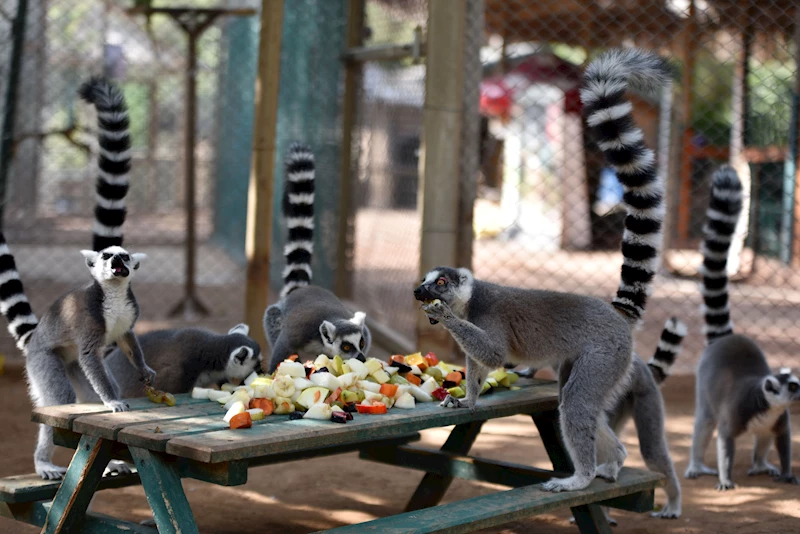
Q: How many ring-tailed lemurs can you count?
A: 6